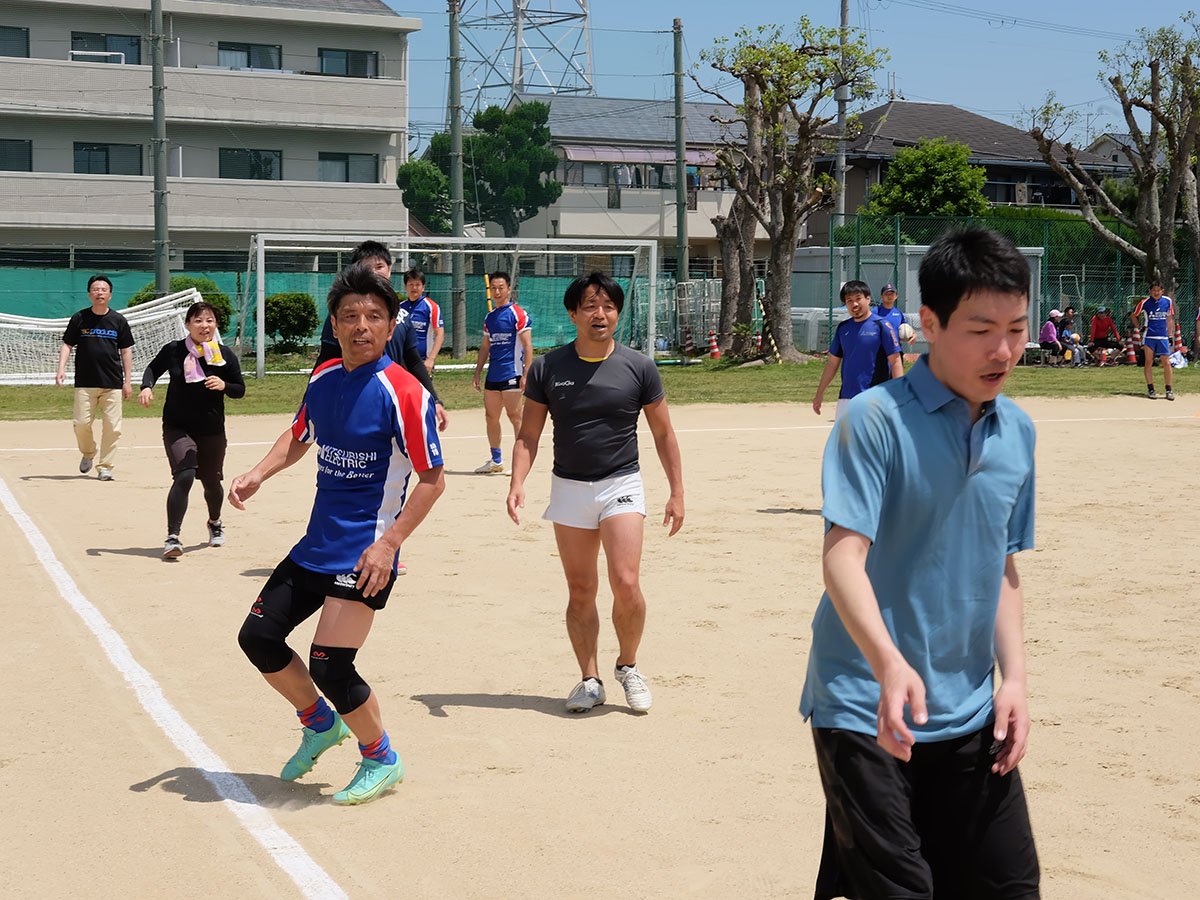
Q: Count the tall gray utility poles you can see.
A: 4